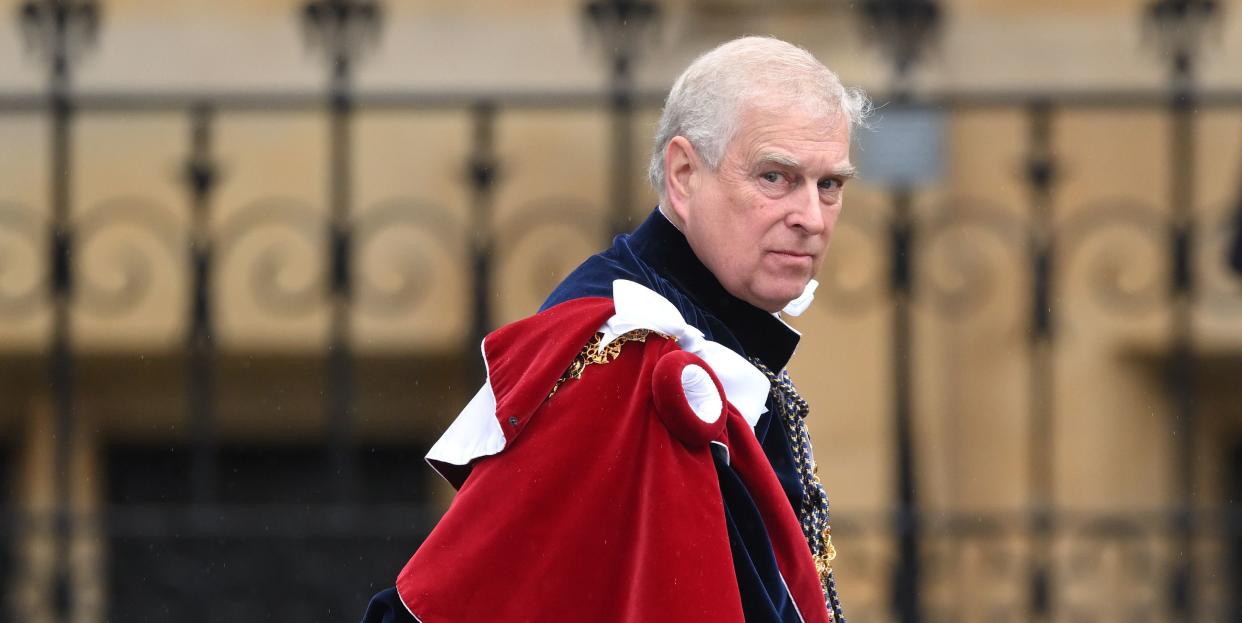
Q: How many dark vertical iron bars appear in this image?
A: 8